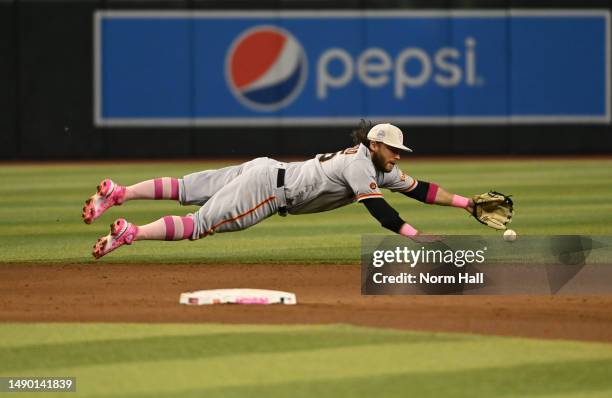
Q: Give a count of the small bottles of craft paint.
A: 0